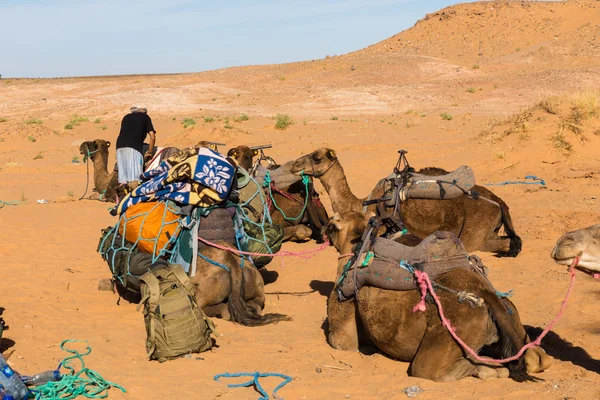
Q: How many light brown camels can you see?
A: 1